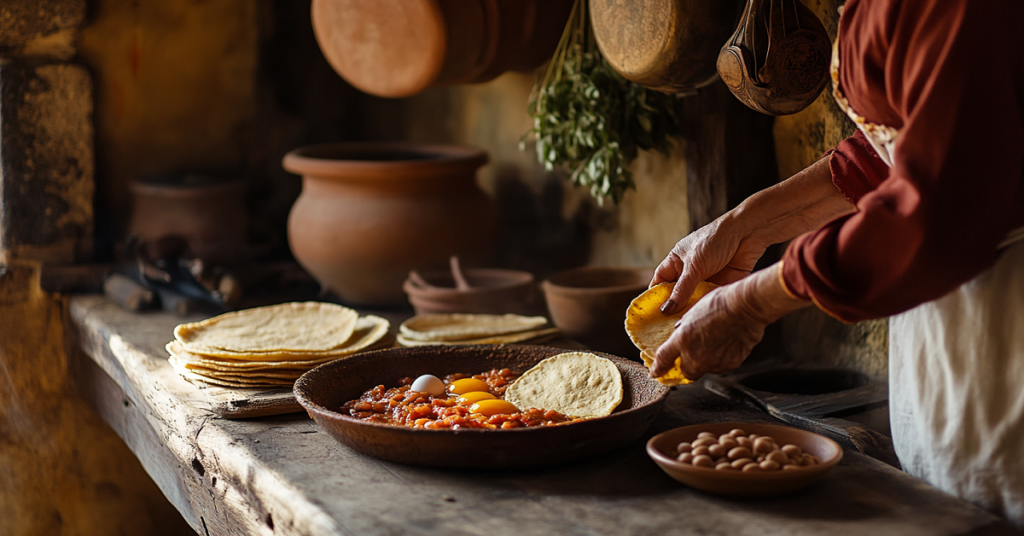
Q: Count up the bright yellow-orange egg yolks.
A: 3